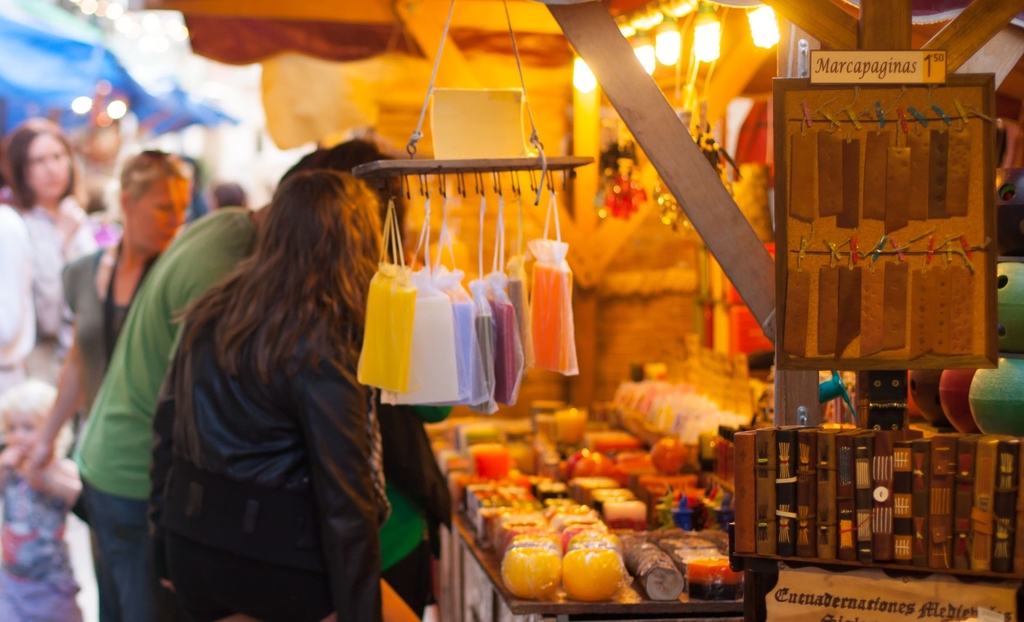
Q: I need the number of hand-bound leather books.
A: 15